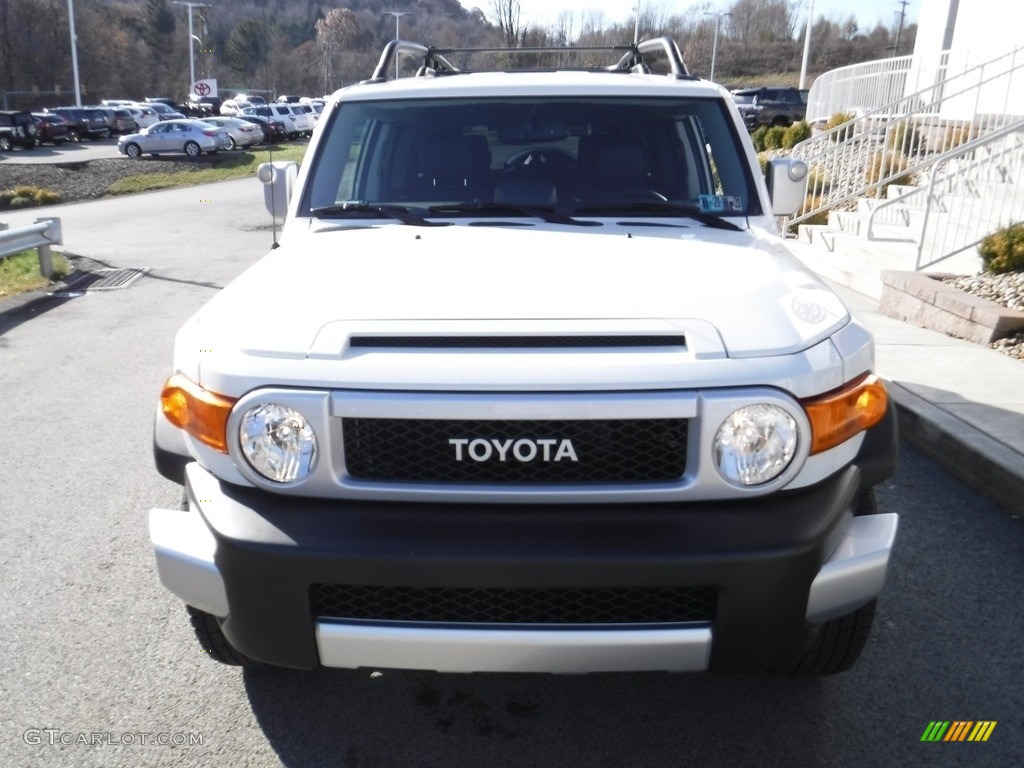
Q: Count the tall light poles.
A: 6